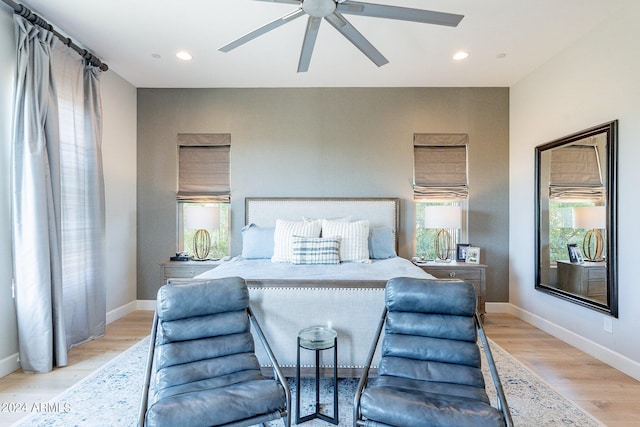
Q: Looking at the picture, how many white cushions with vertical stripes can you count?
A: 2